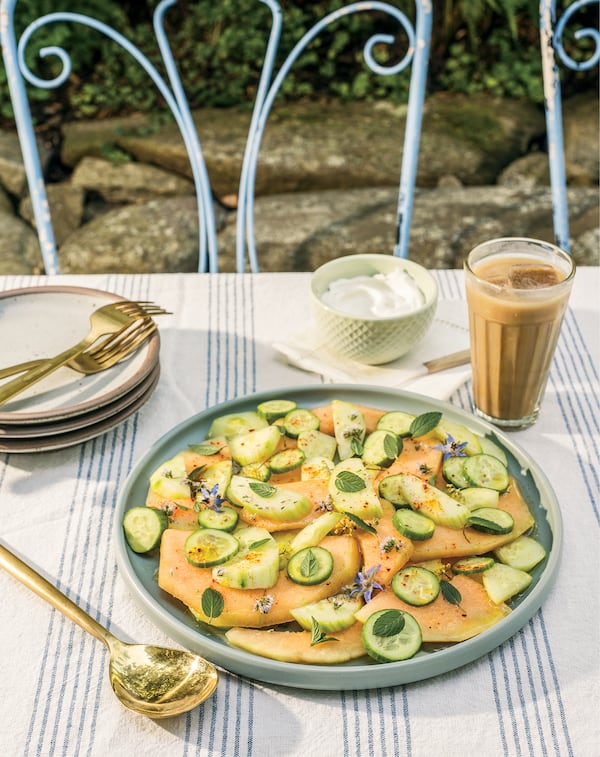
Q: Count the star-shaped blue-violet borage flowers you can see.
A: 3